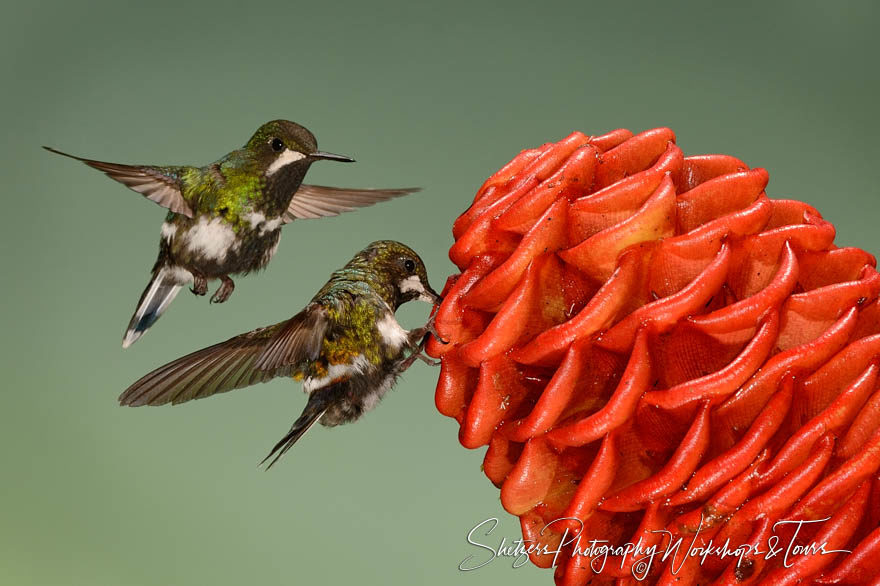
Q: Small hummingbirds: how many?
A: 2